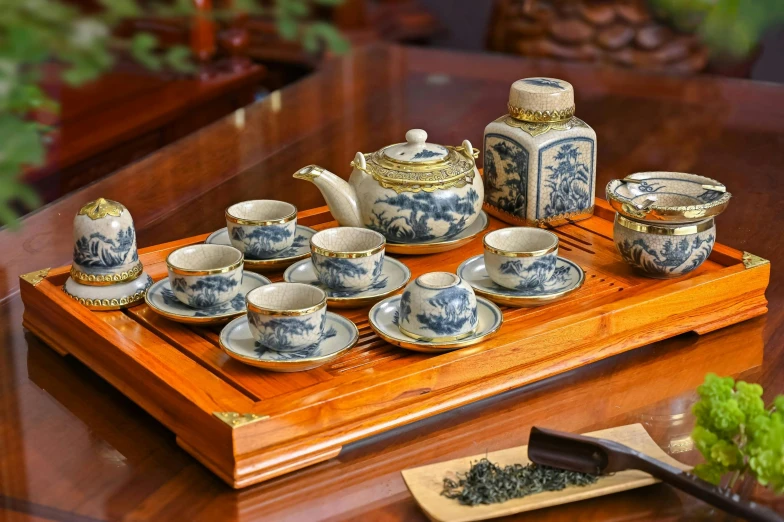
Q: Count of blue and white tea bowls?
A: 6